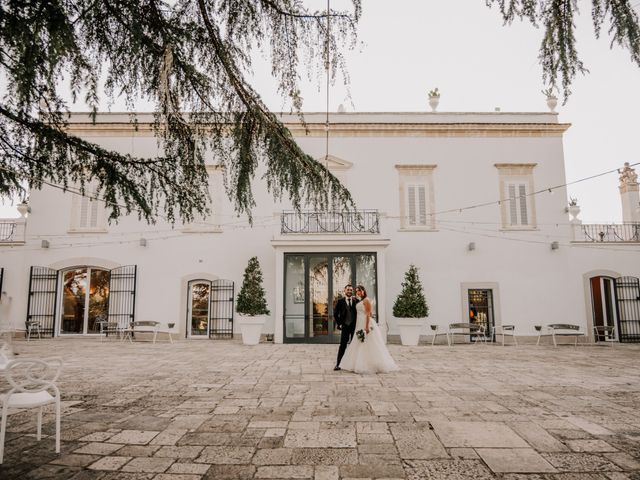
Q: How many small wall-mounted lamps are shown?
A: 4